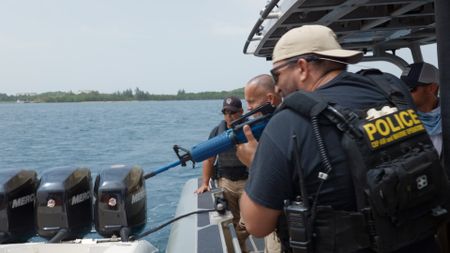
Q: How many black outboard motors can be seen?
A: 3